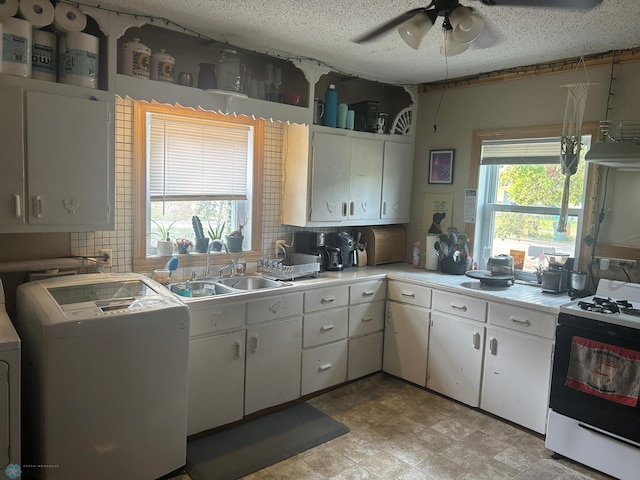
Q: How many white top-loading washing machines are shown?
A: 1